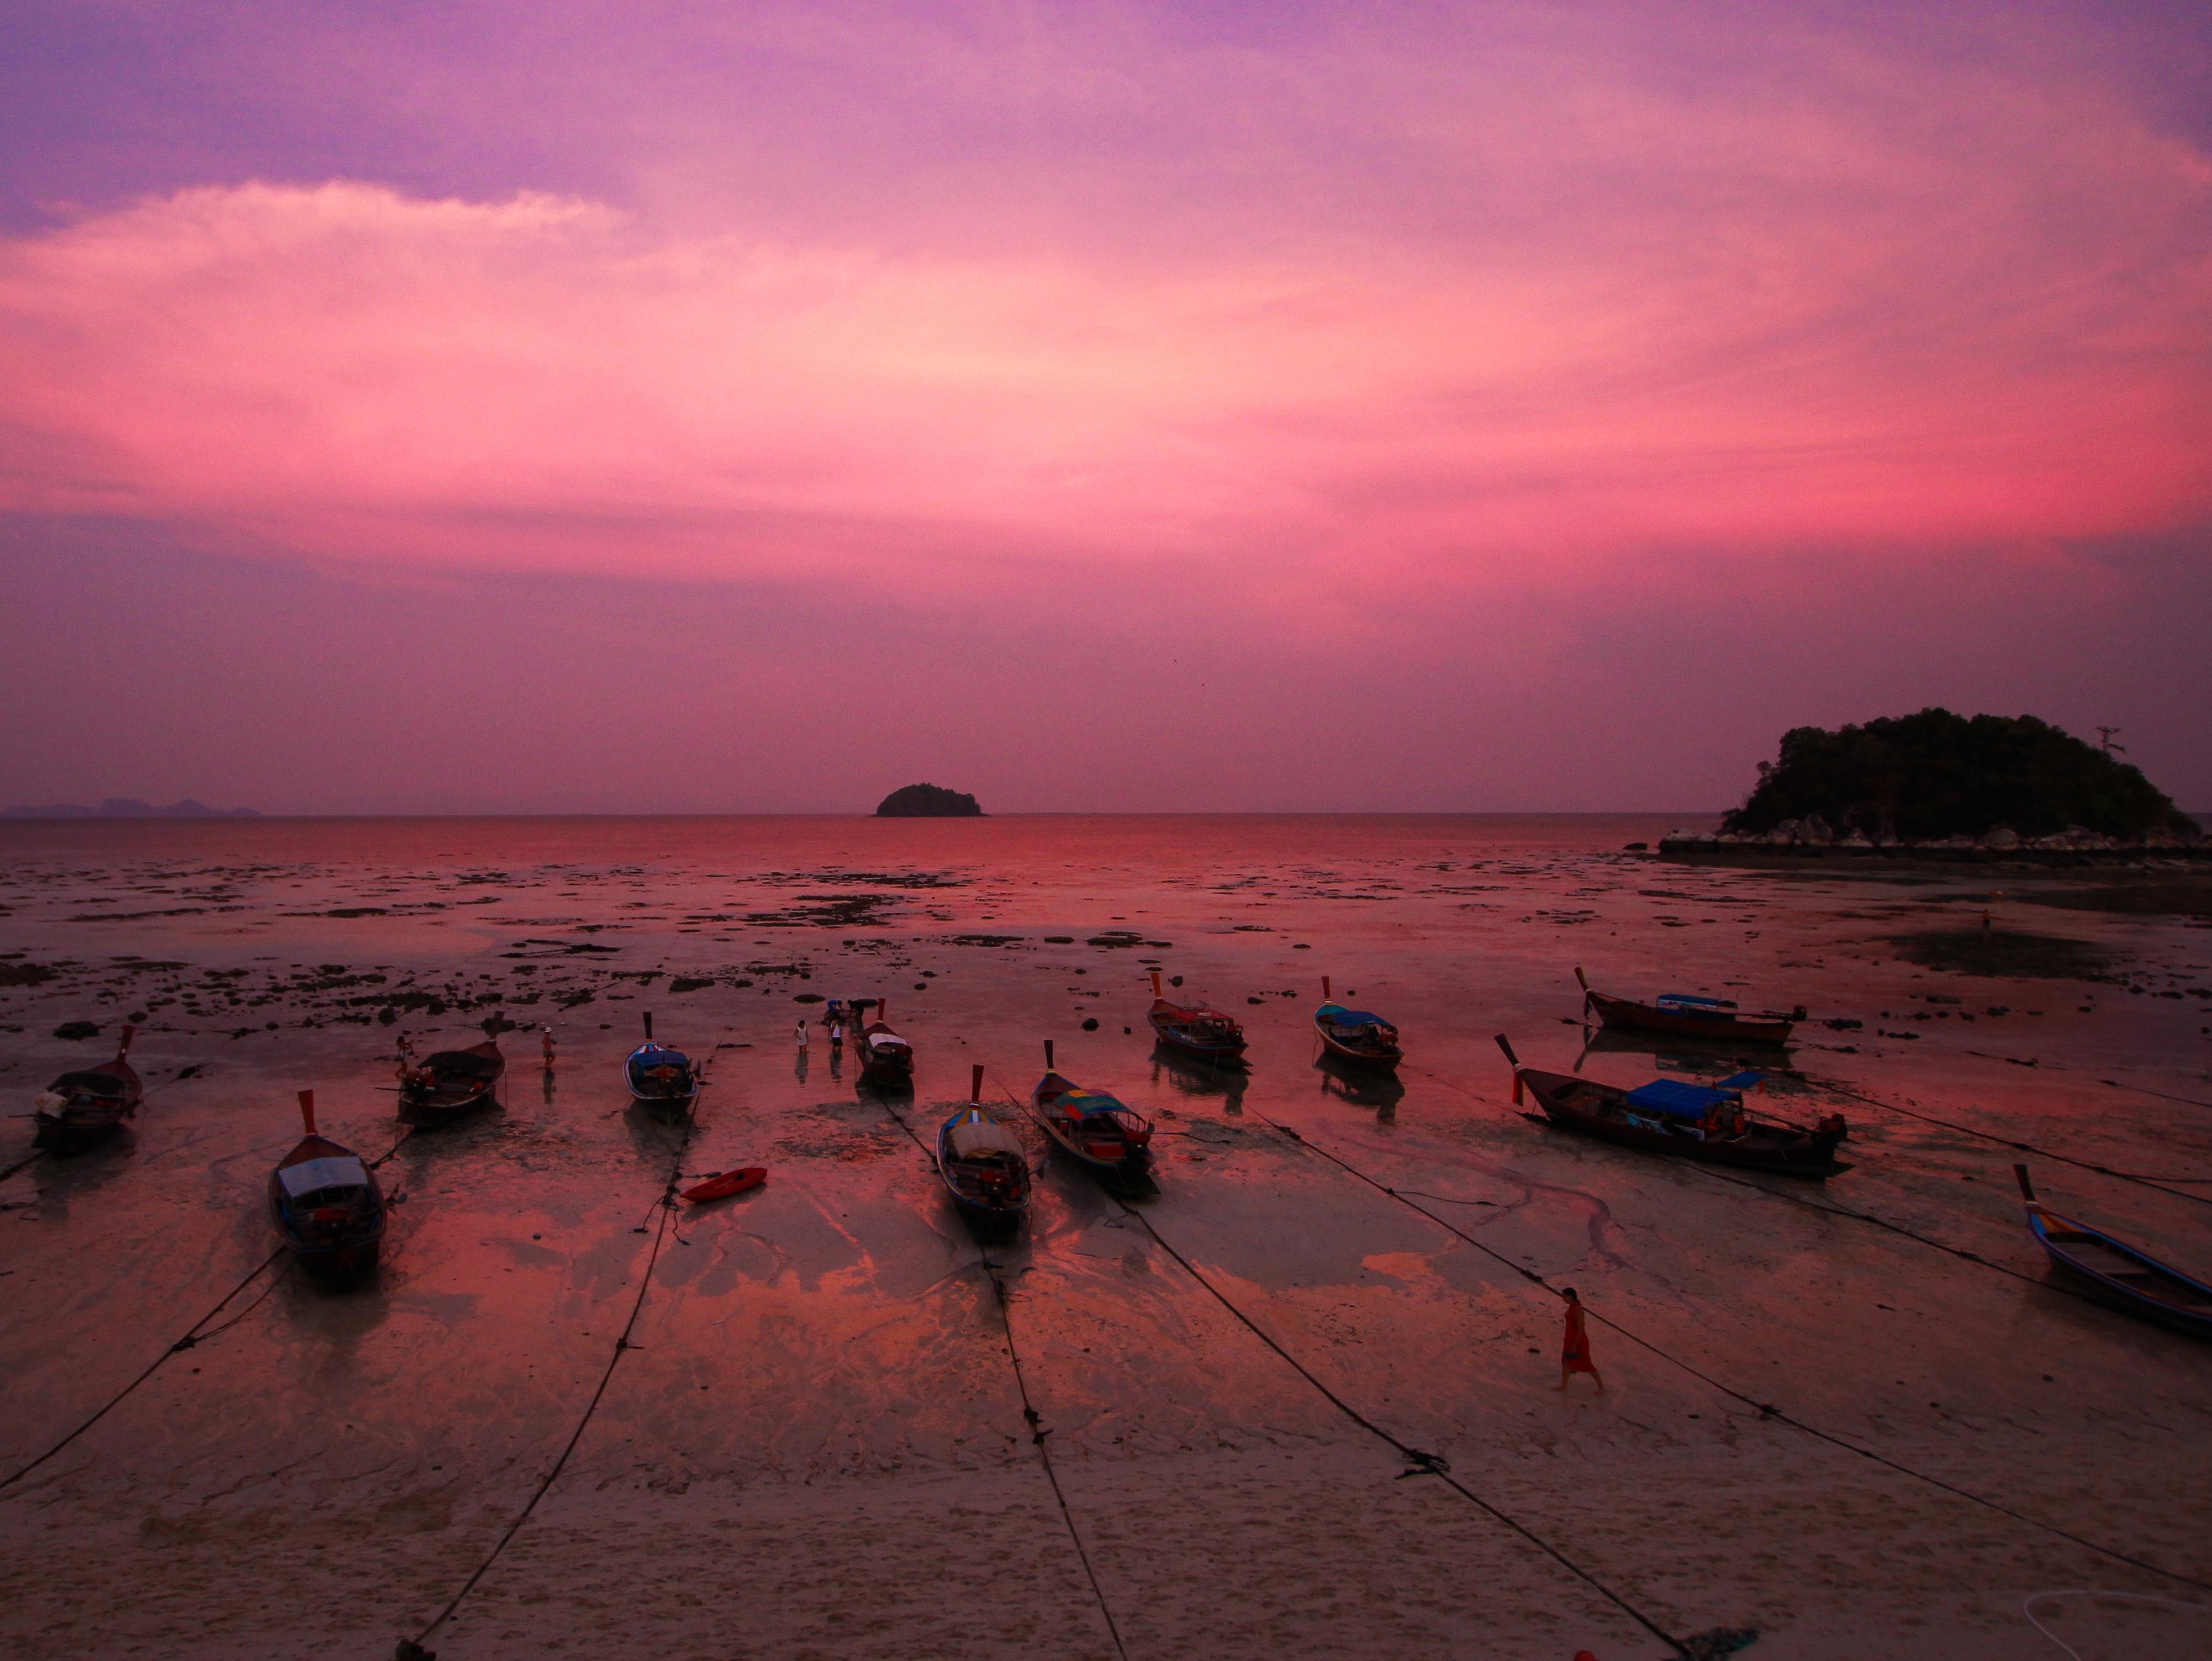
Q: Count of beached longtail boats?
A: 12